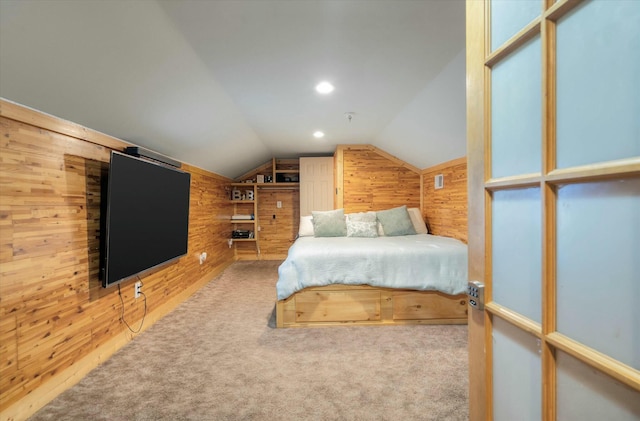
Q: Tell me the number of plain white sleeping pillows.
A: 2